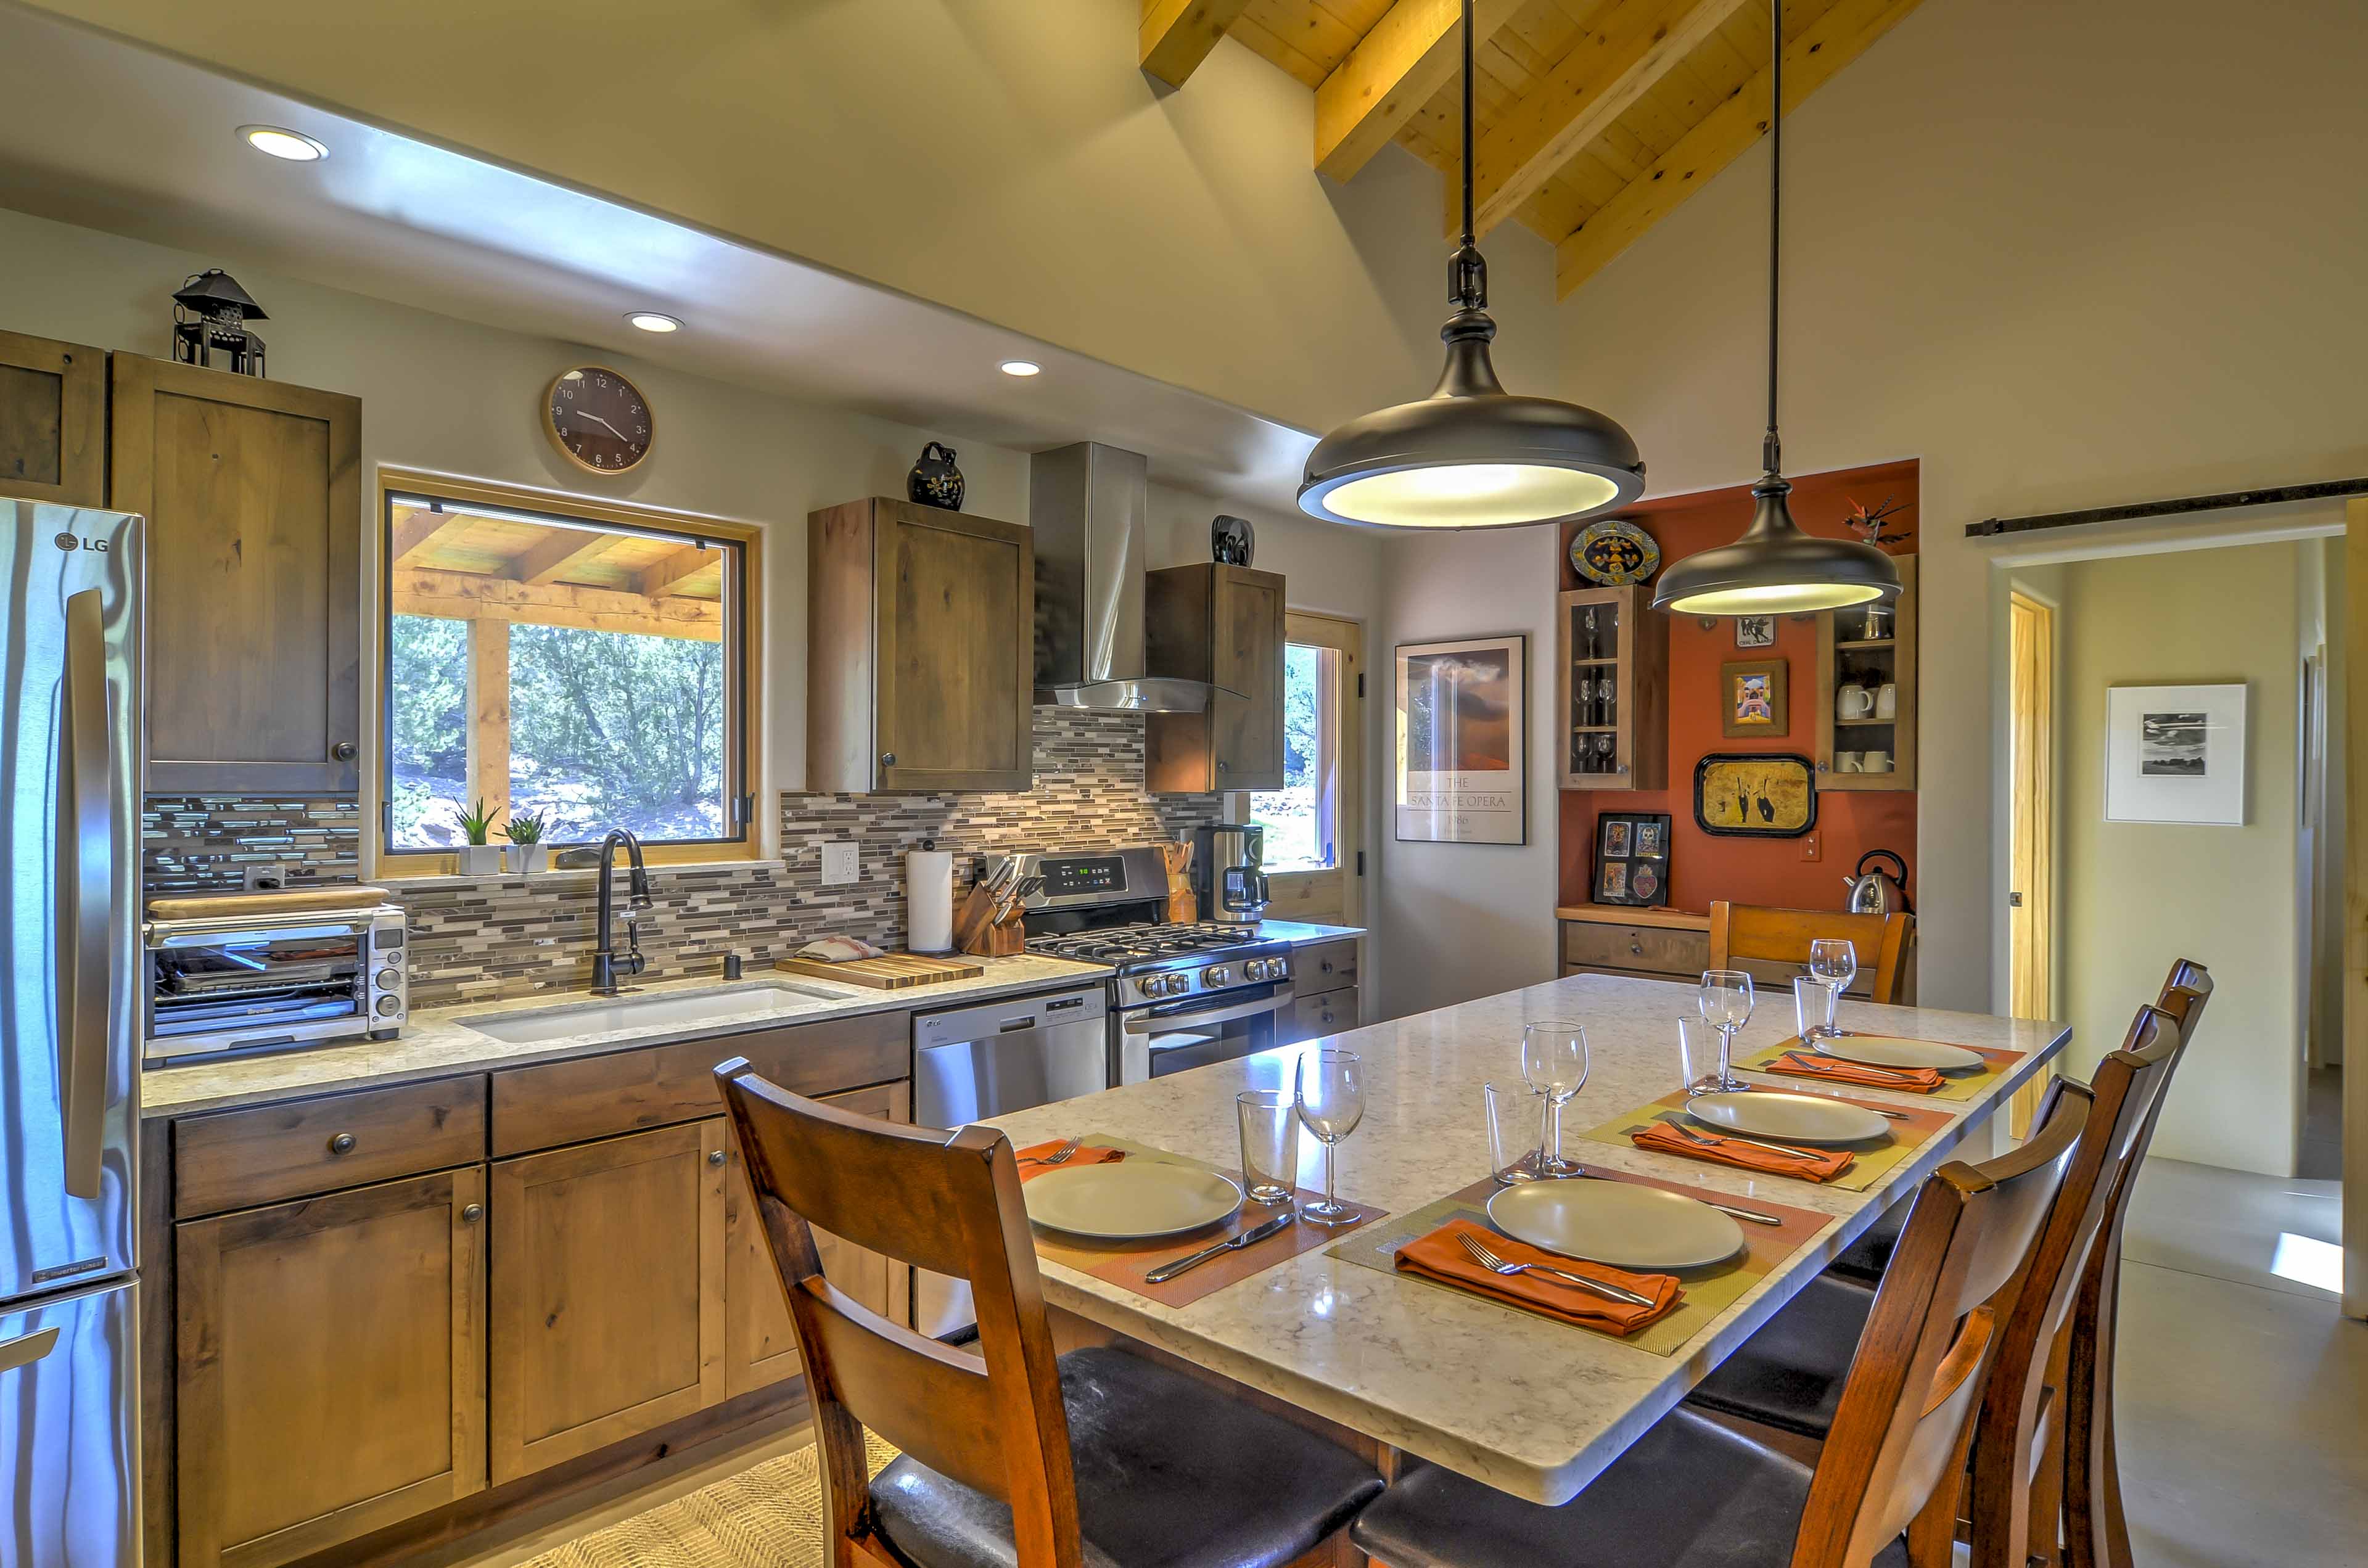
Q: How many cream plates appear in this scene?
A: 4